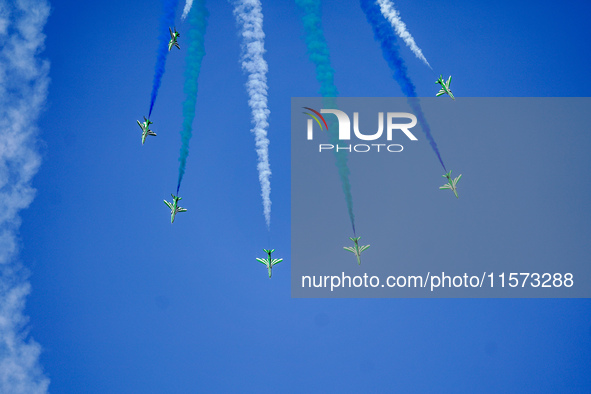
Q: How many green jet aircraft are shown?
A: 7